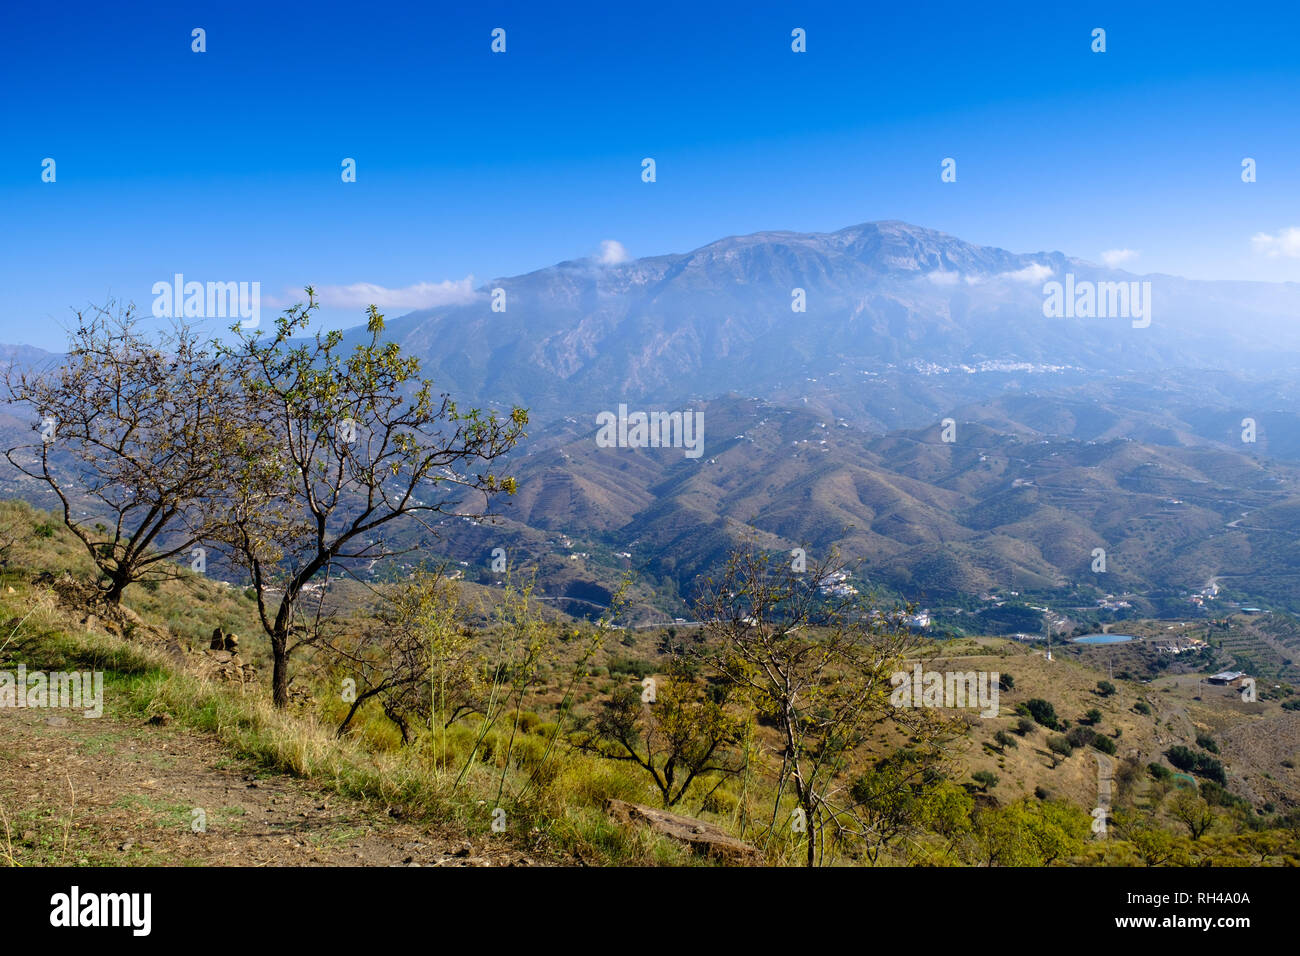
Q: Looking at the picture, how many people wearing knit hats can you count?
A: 0